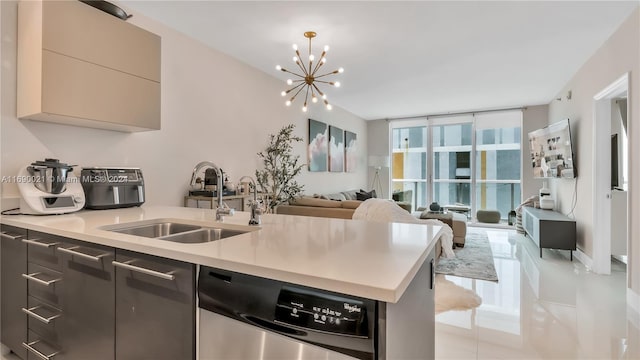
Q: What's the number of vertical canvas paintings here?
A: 3